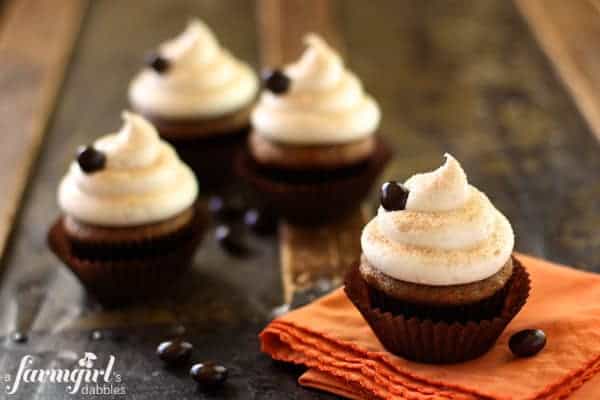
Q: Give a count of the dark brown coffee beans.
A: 10